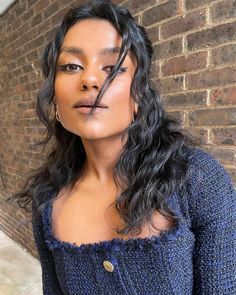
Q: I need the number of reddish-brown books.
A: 0